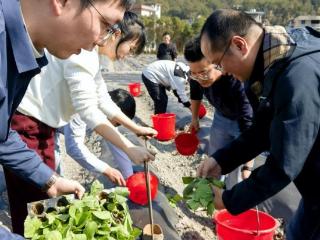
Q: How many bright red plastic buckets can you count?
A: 6